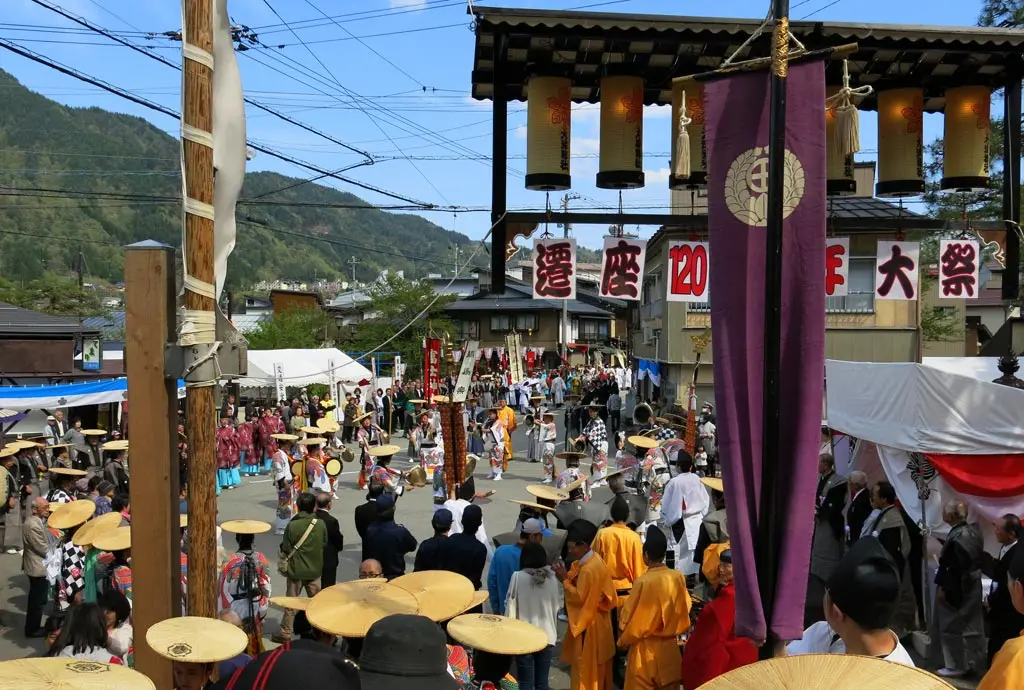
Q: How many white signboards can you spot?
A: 6